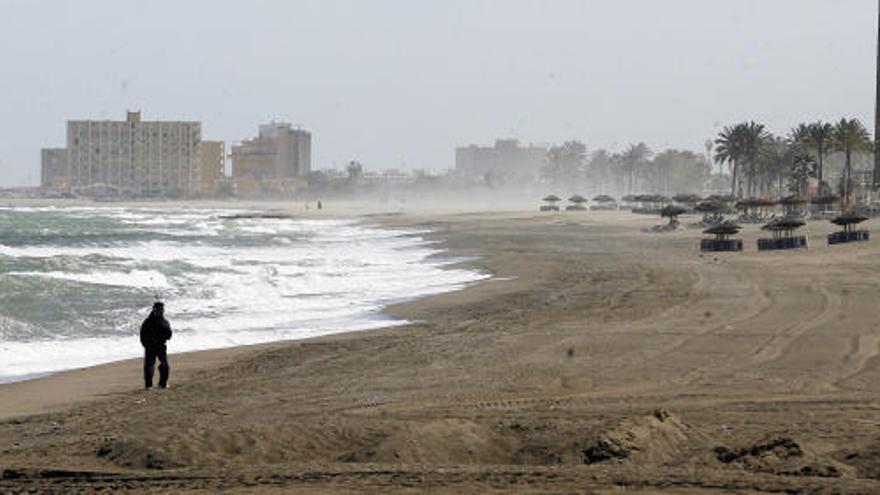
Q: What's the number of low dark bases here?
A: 3